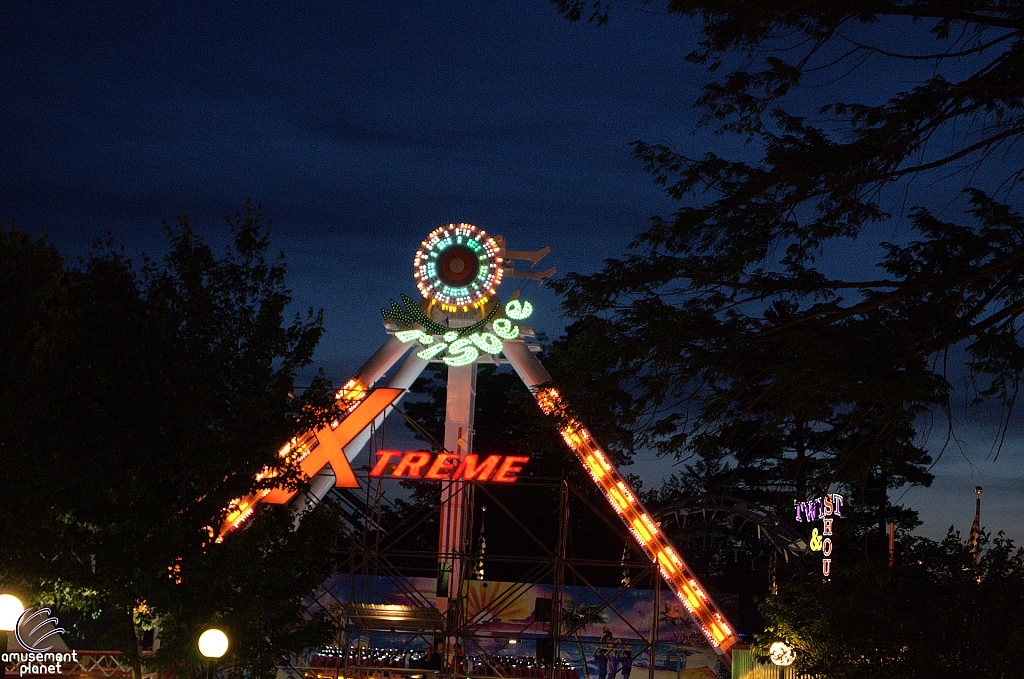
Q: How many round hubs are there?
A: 1